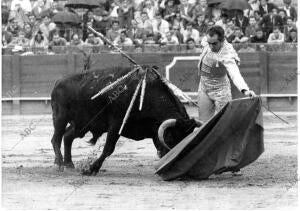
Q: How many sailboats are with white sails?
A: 0